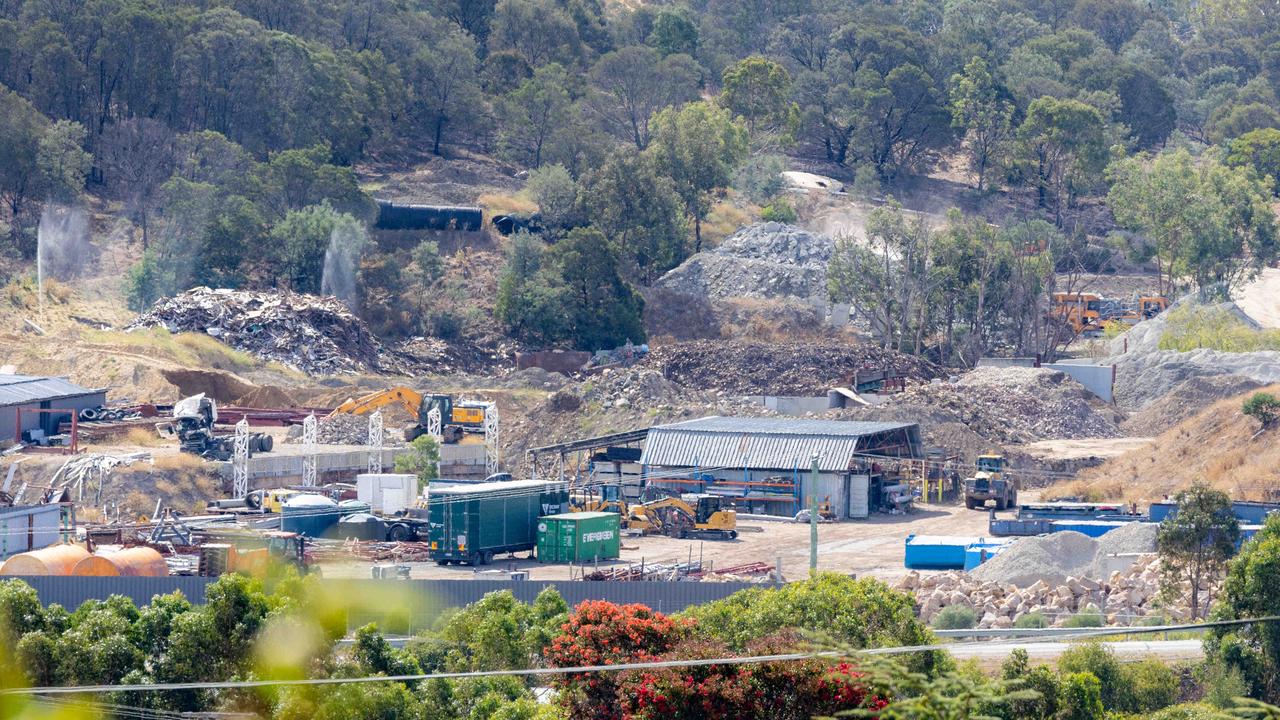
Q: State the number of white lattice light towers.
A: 5